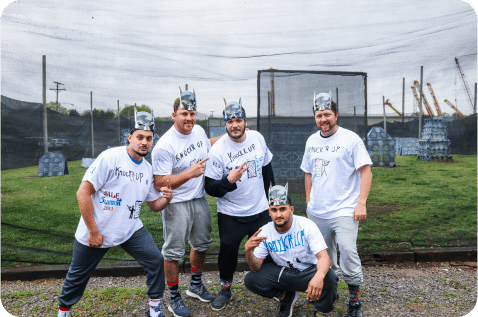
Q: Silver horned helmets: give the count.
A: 5